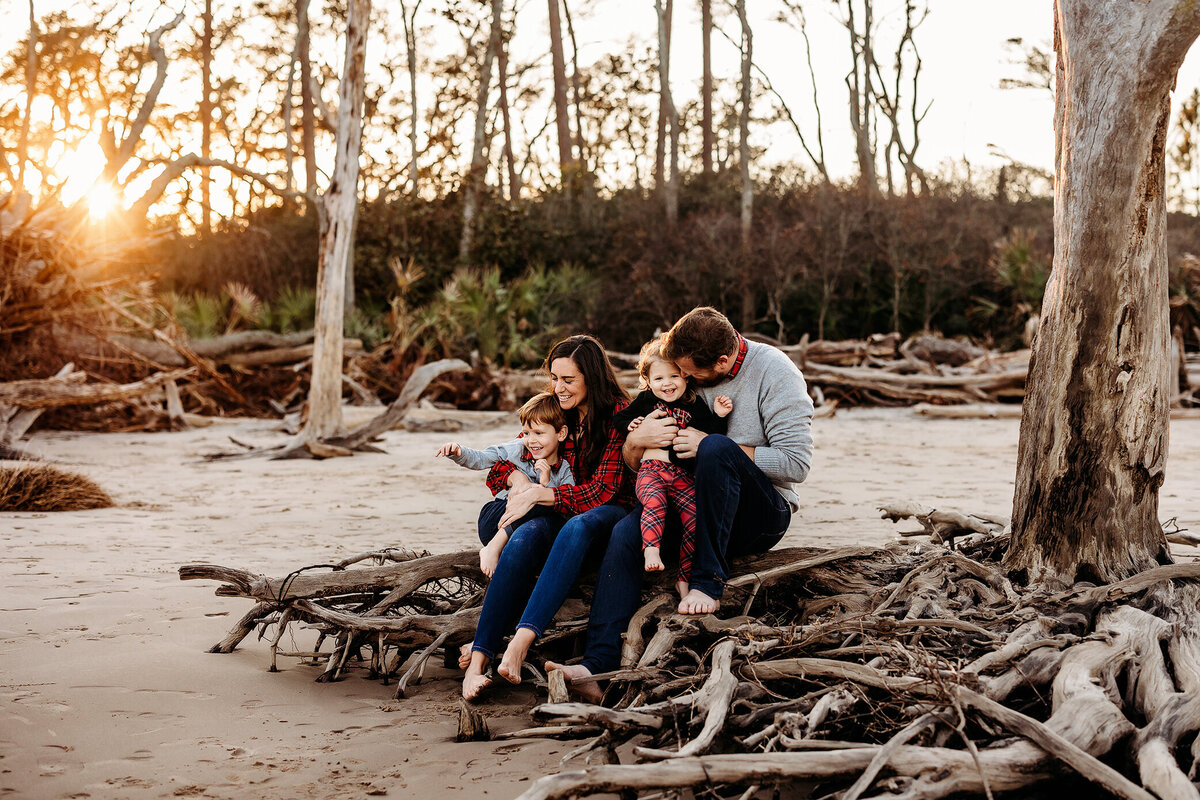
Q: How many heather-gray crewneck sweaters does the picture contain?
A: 1